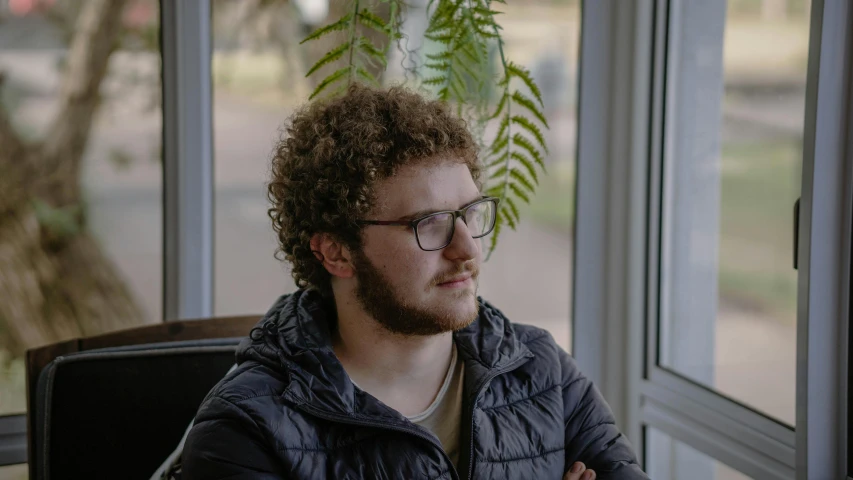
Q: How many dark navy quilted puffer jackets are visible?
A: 1